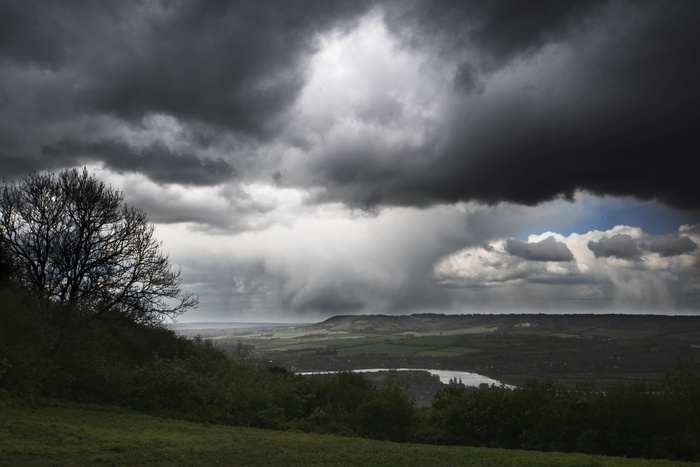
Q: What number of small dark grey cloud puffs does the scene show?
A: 3